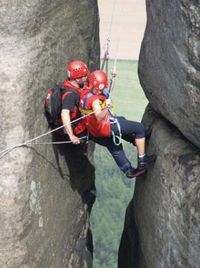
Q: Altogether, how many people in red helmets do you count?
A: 2